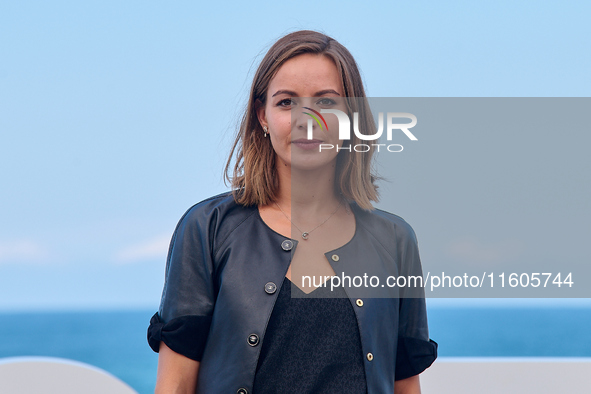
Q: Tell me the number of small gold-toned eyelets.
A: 3